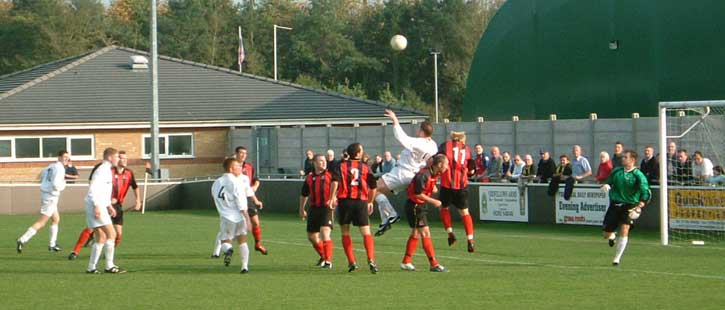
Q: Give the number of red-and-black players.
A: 6